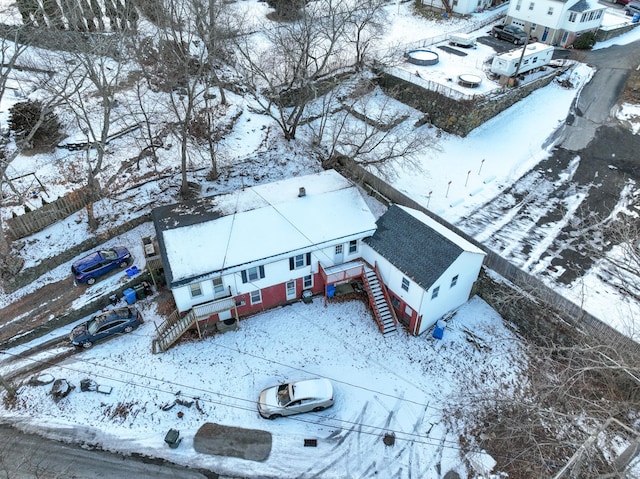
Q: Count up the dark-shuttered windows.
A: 2